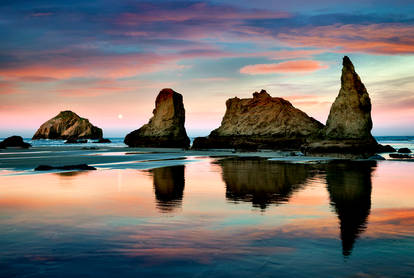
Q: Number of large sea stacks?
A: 4